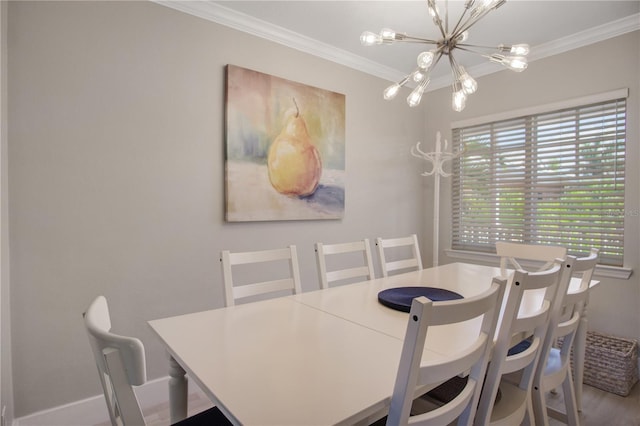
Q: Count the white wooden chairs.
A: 8